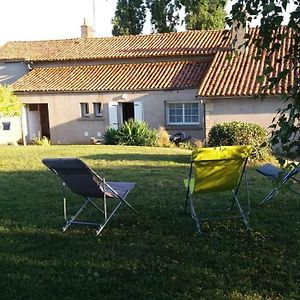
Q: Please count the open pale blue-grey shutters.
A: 2